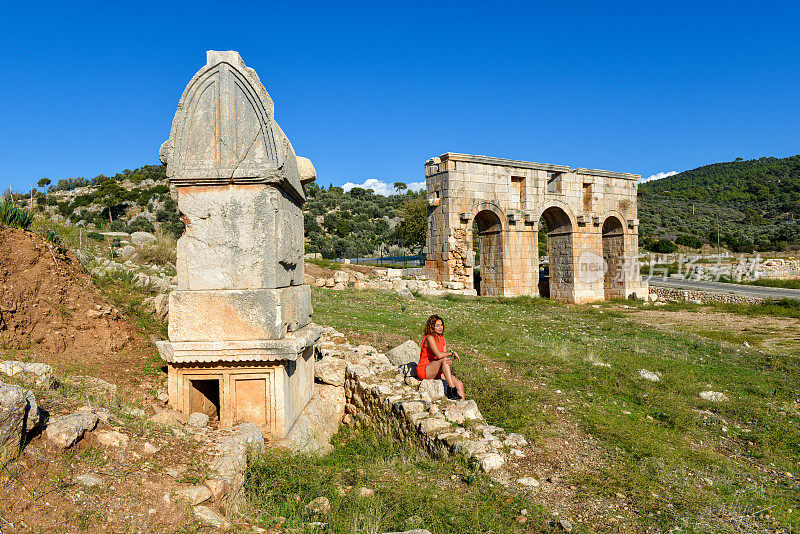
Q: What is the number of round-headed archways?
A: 3